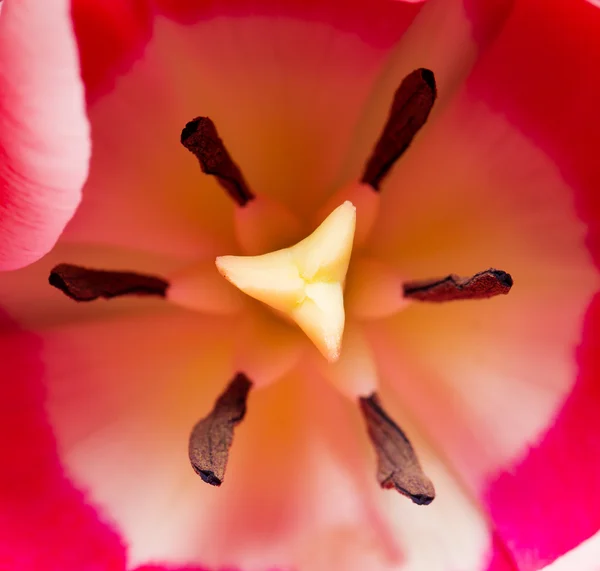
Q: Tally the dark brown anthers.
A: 6